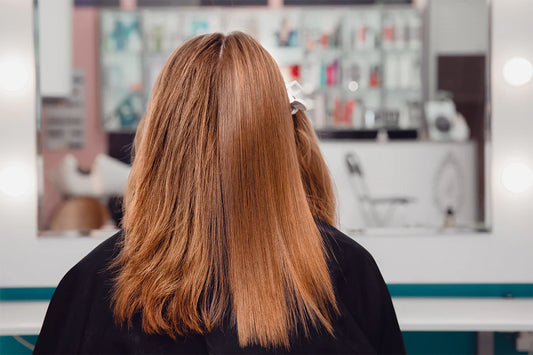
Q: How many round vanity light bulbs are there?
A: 4